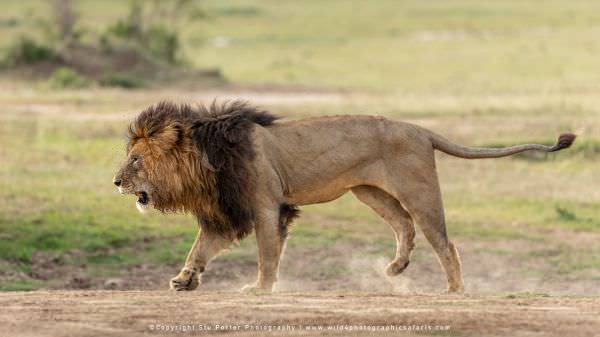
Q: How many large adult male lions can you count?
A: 1